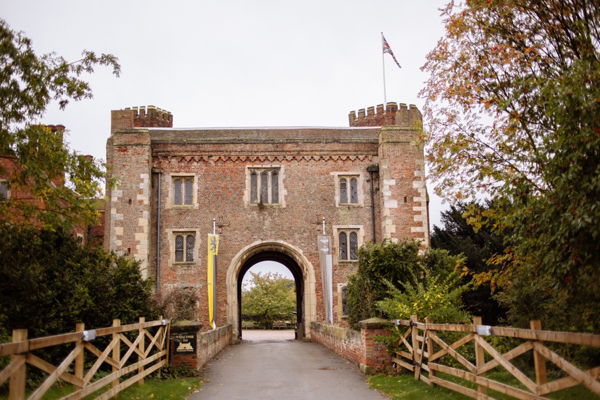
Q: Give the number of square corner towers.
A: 2